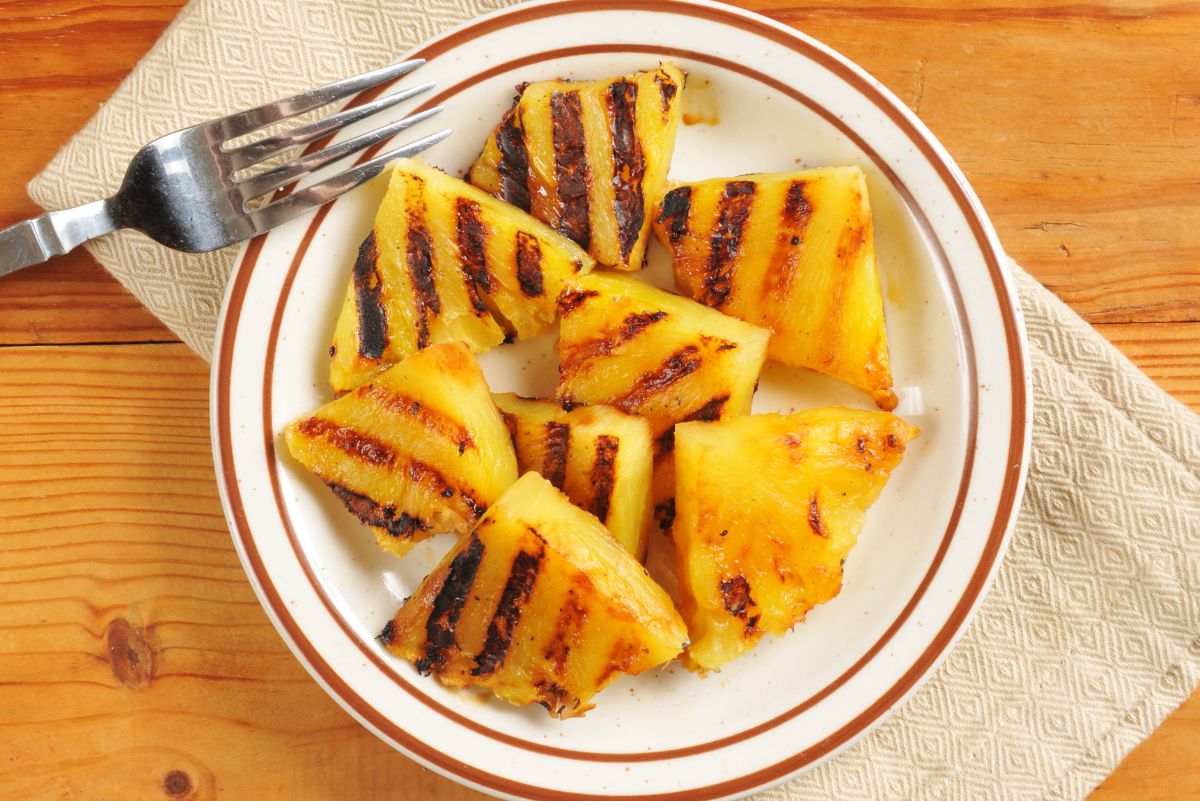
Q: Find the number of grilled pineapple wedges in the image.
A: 8